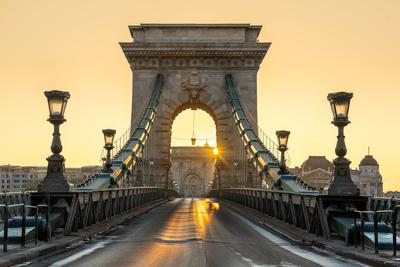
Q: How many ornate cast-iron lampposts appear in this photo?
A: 4